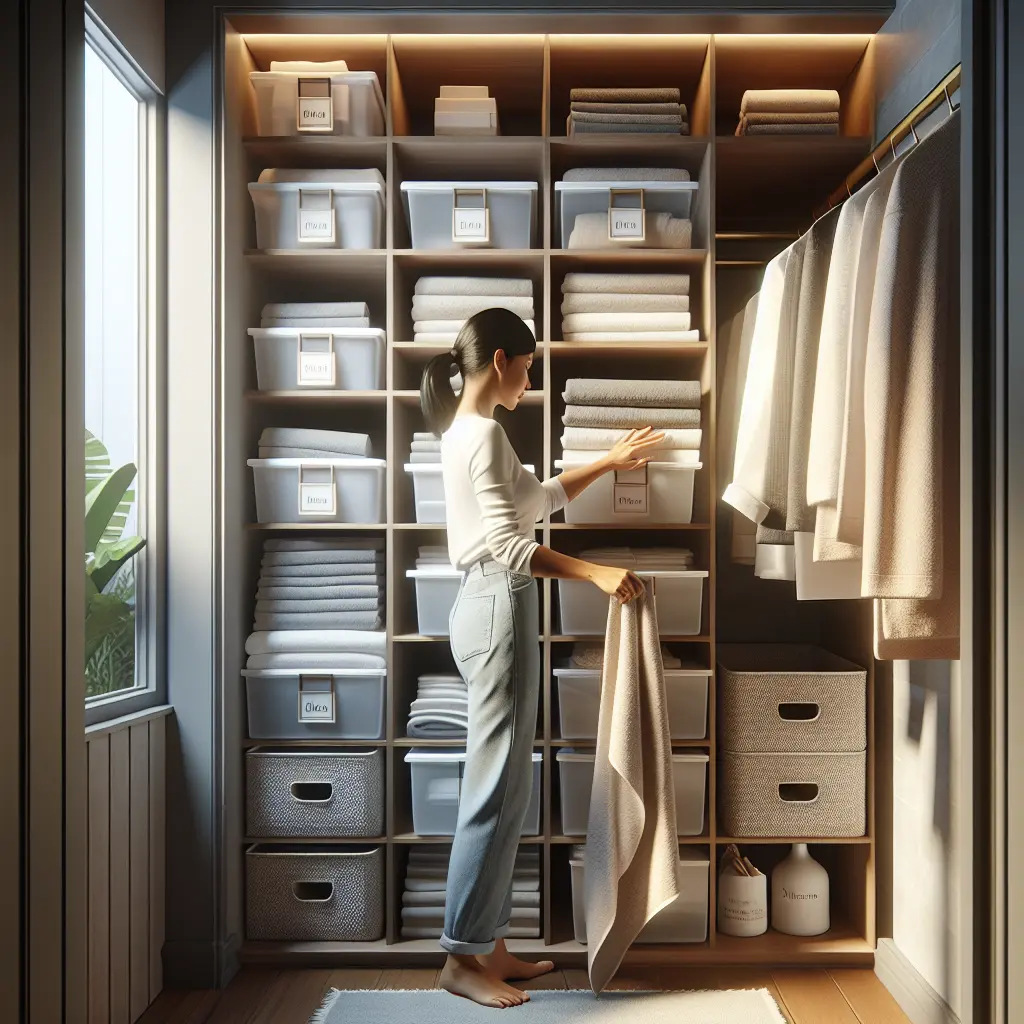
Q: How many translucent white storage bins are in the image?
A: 15